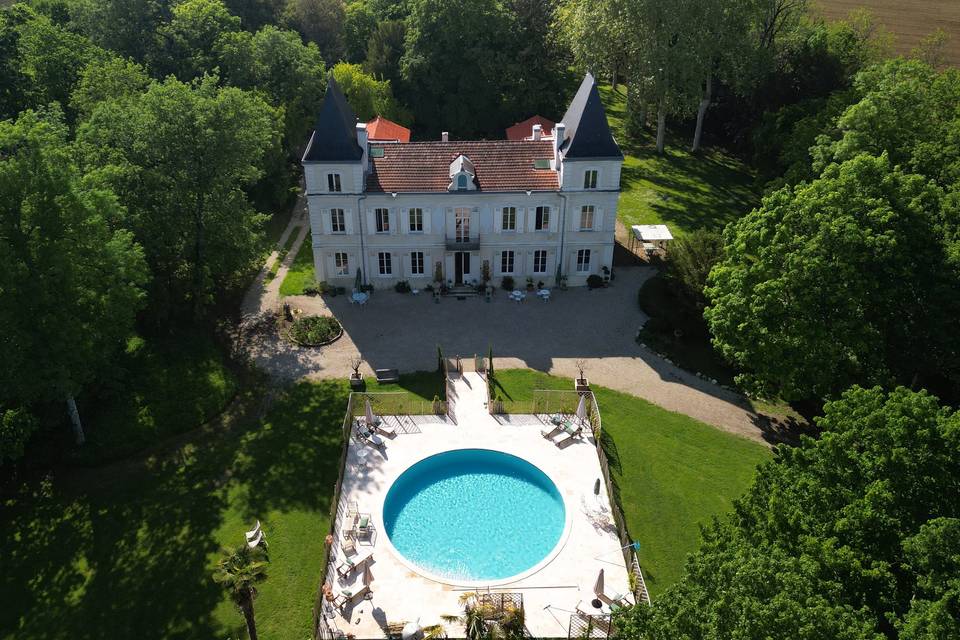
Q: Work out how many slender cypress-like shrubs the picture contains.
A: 2